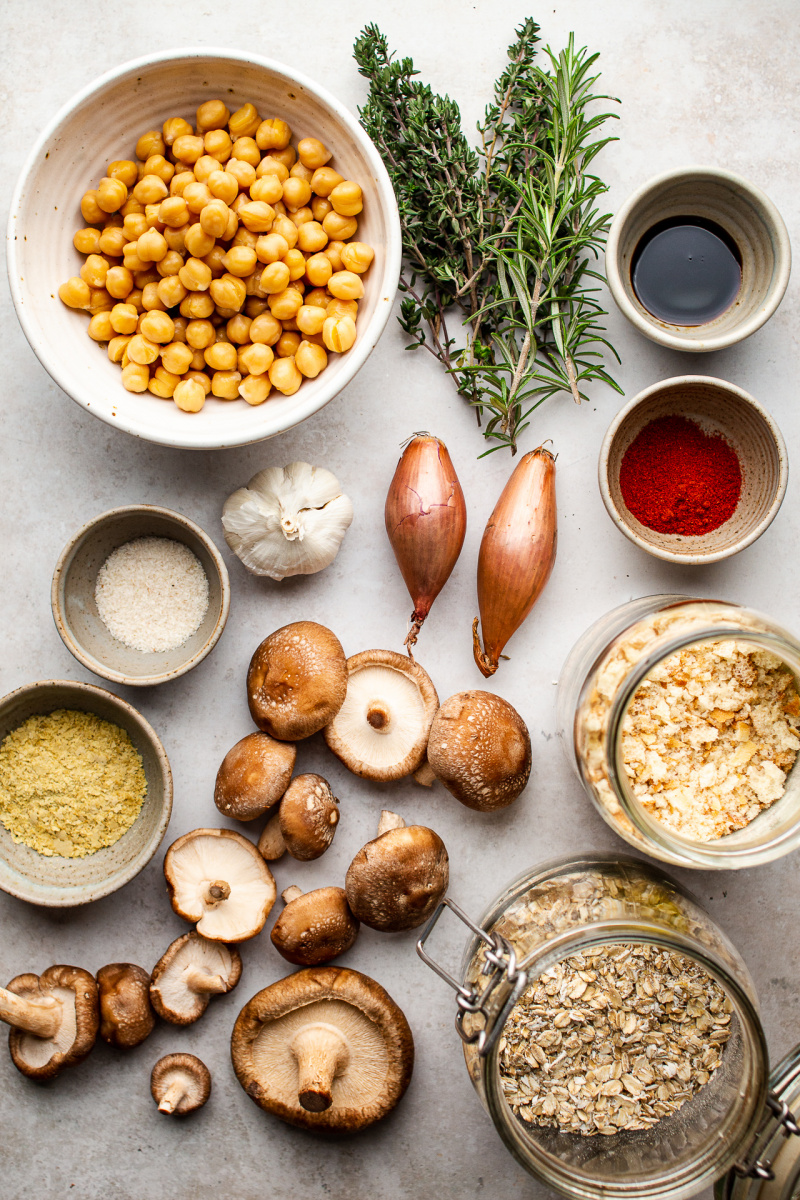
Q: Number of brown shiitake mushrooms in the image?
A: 13